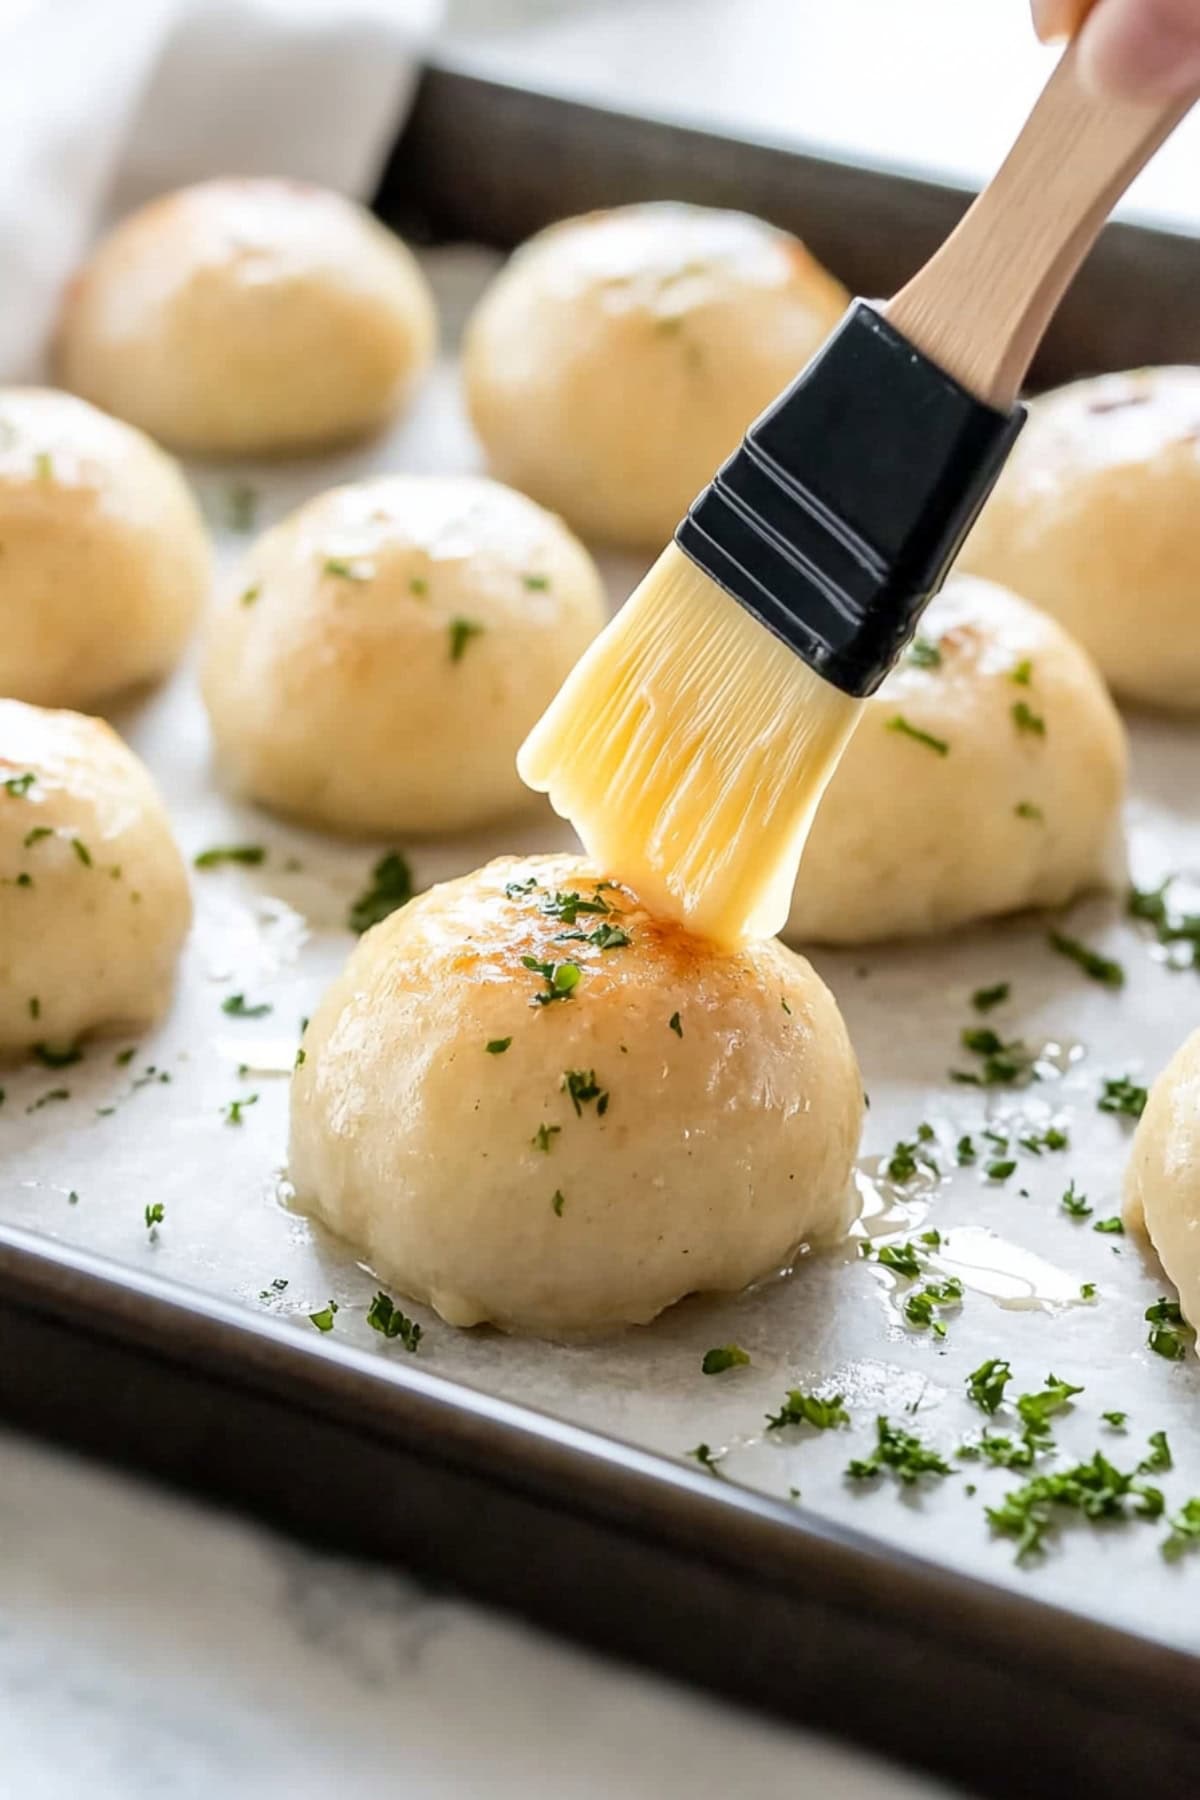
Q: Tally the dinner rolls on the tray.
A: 9